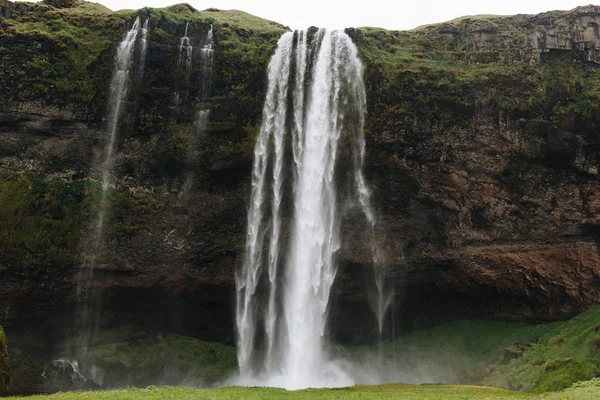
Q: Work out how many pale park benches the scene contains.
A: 0